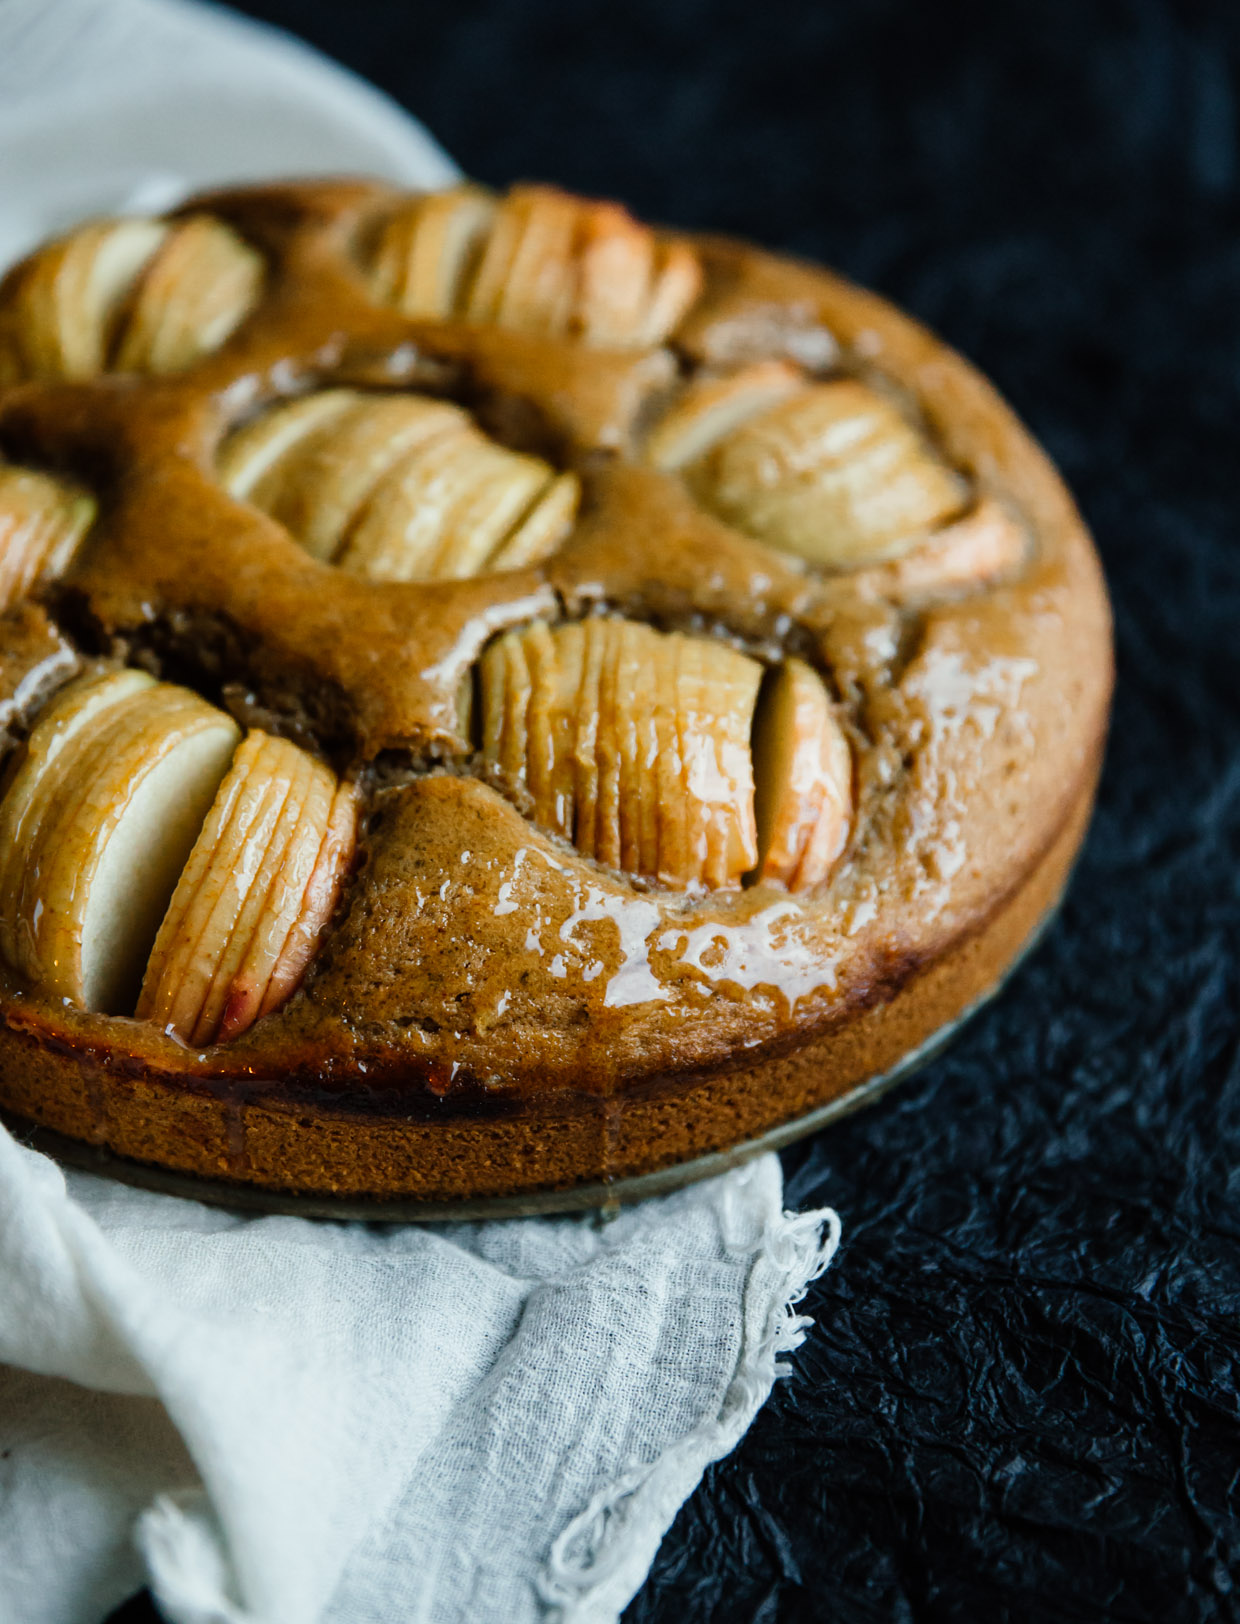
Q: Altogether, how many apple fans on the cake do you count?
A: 7